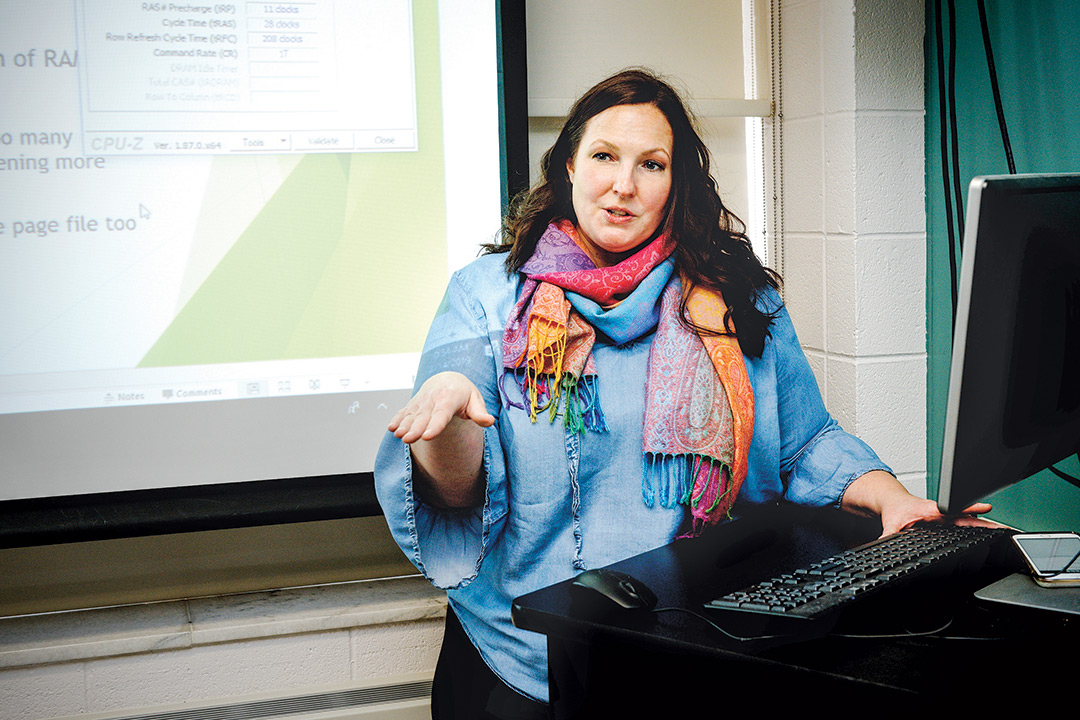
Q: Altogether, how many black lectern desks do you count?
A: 1